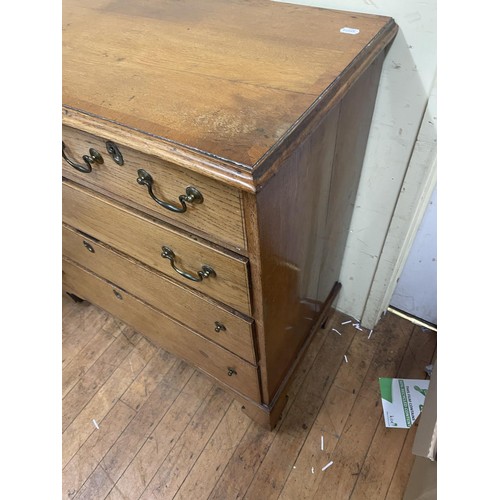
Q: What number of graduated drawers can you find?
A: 4